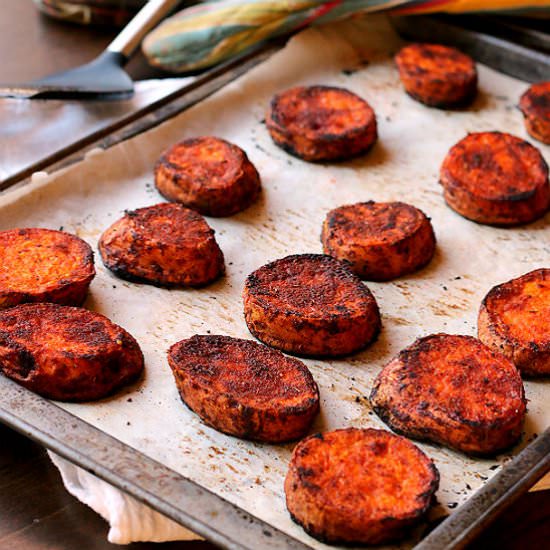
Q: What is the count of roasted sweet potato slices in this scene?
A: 14